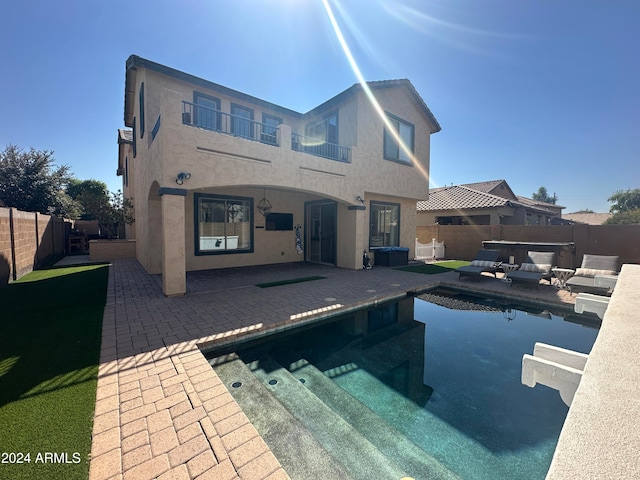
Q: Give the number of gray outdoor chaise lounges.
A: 3